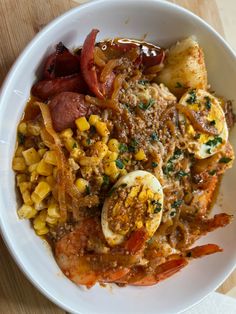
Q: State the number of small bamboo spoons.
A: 0